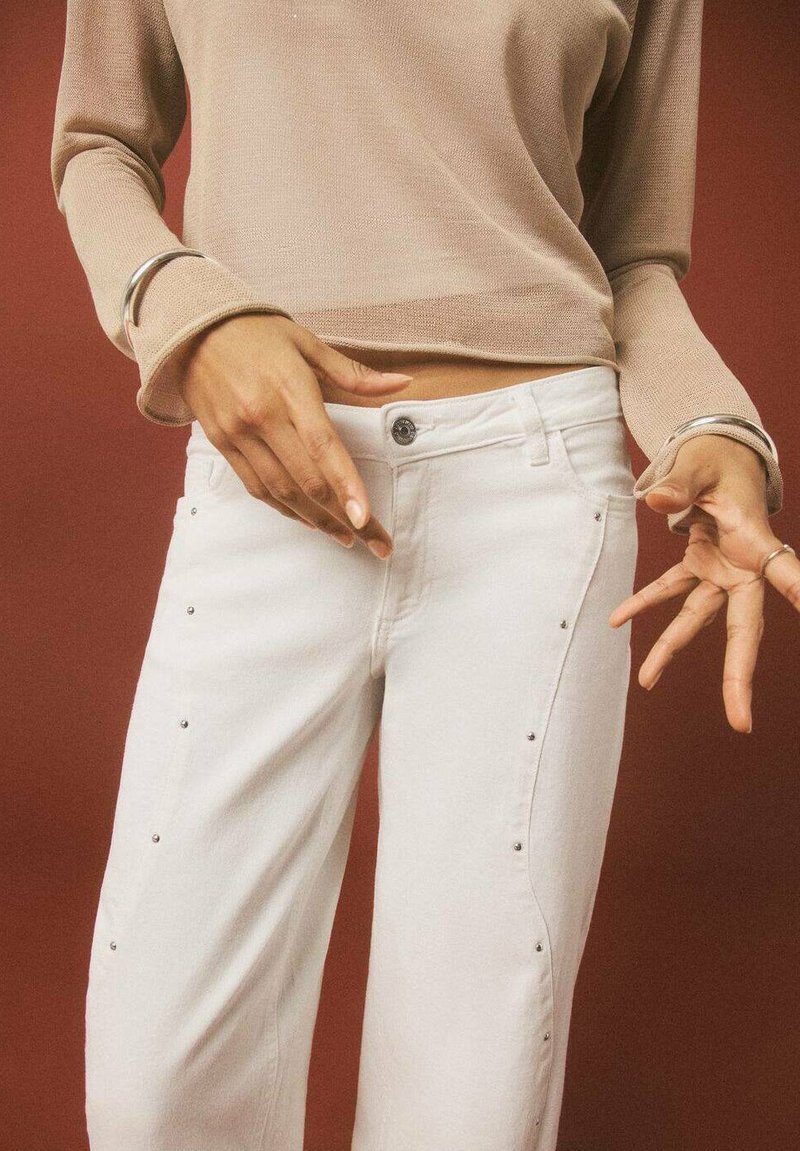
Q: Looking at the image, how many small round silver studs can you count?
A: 12